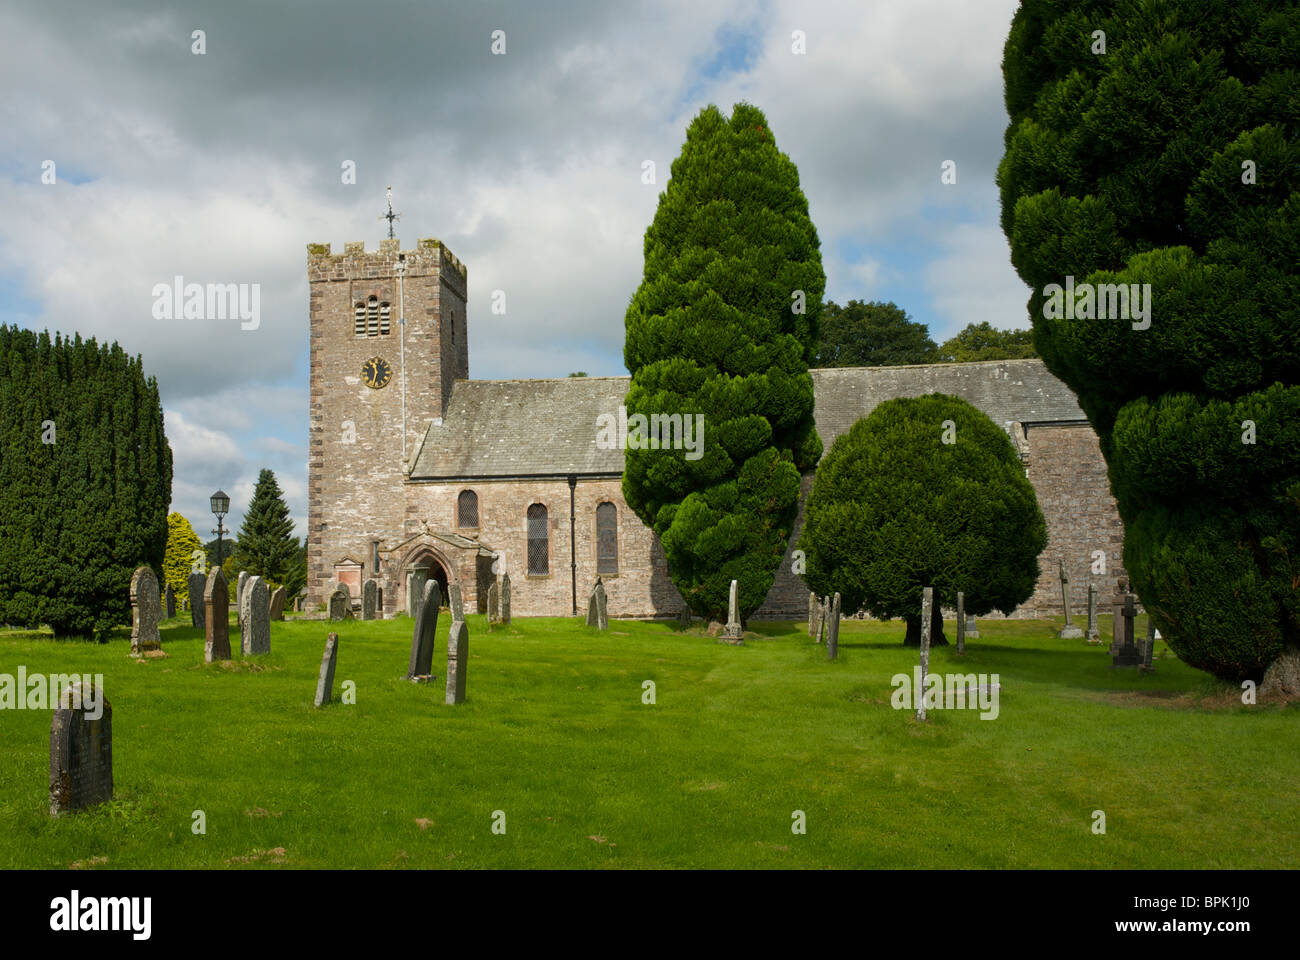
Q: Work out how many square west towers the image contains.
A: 1